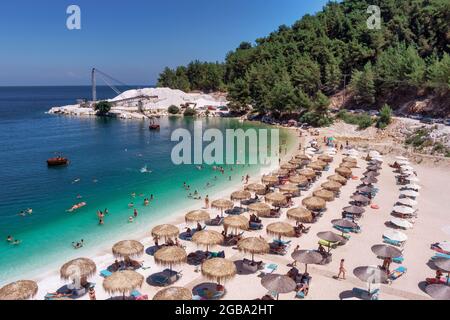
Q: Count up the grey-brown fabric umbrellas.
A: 15